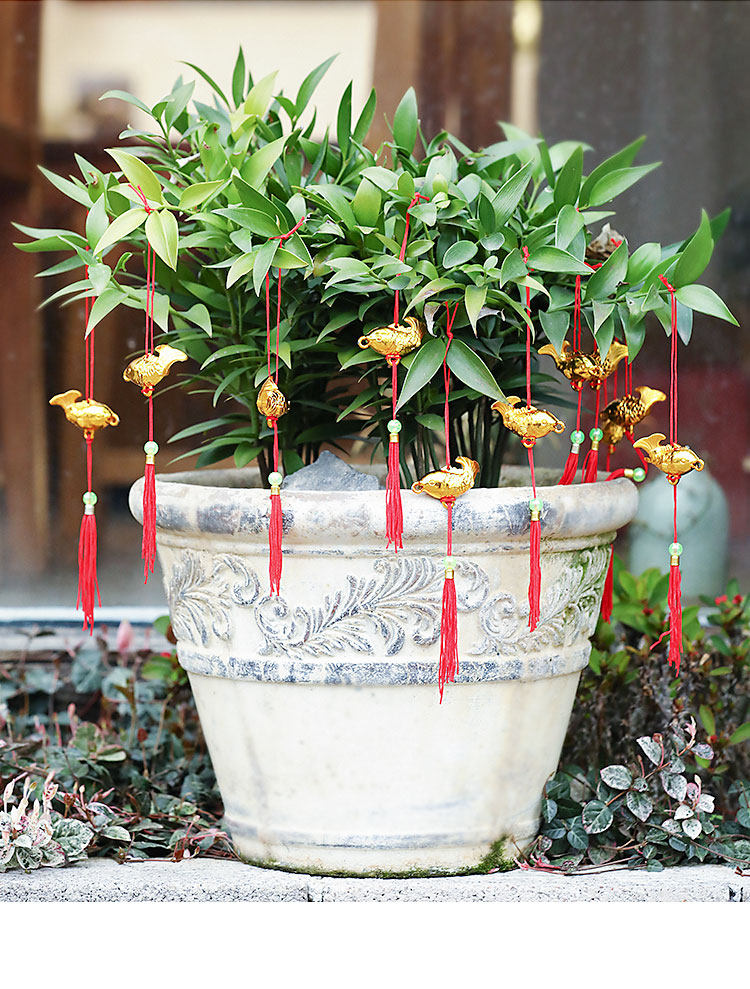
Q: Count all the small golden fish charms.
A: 11